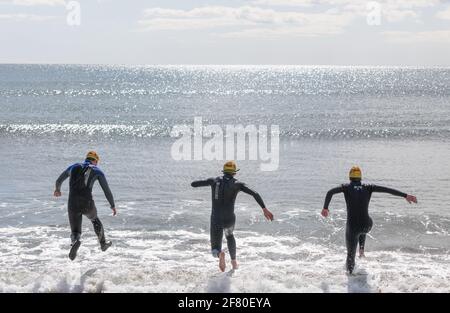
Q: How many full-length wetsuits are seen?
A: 3